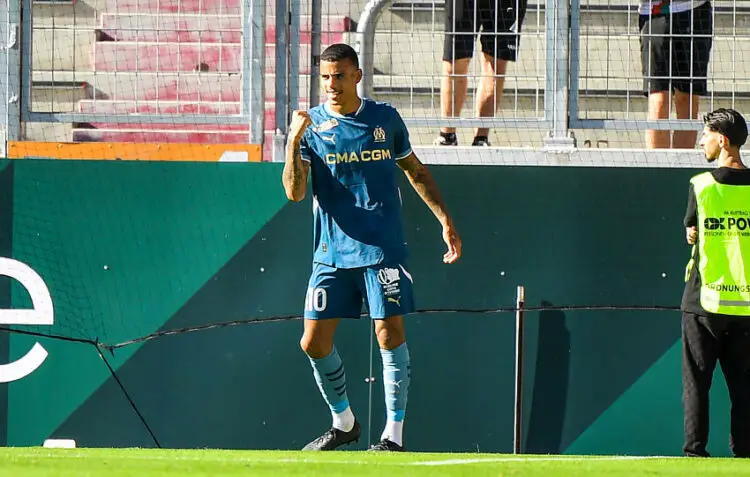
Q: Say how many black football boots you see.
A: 2